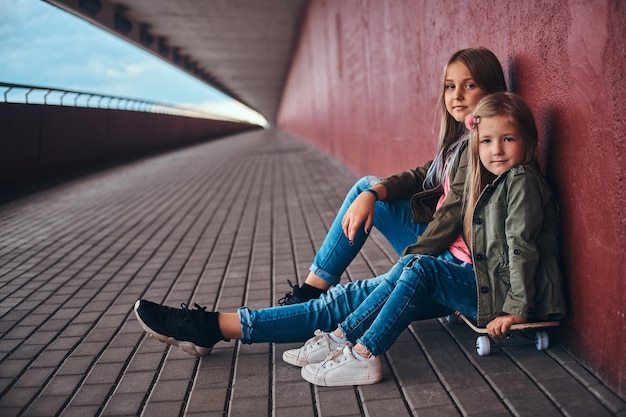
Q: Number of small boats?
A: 0